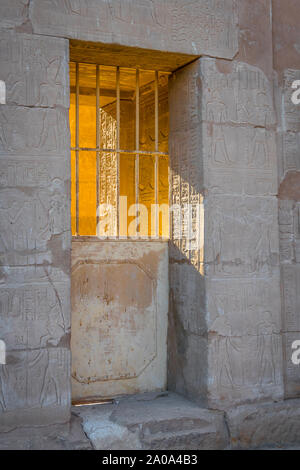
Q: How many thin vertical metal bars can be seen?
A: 5